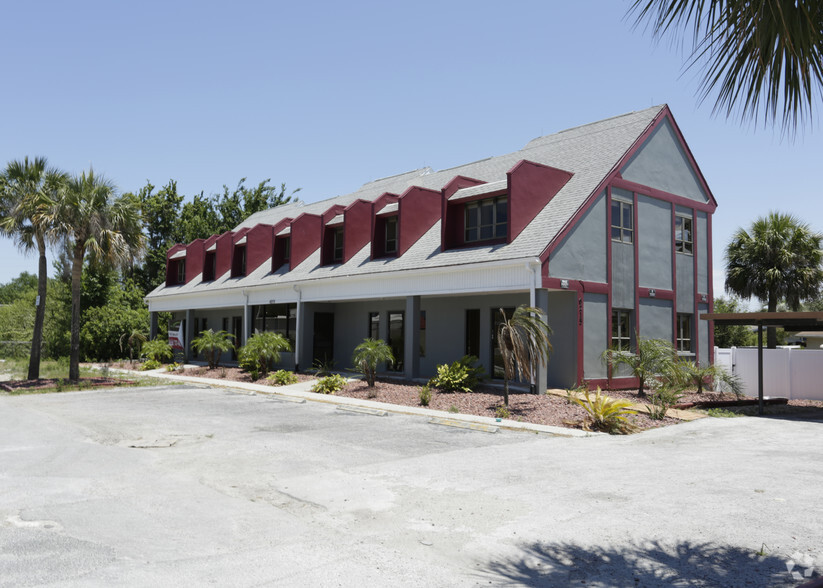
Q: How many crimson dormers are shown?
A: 7